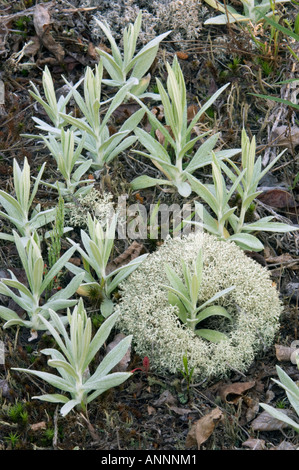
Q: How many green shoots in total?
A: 14